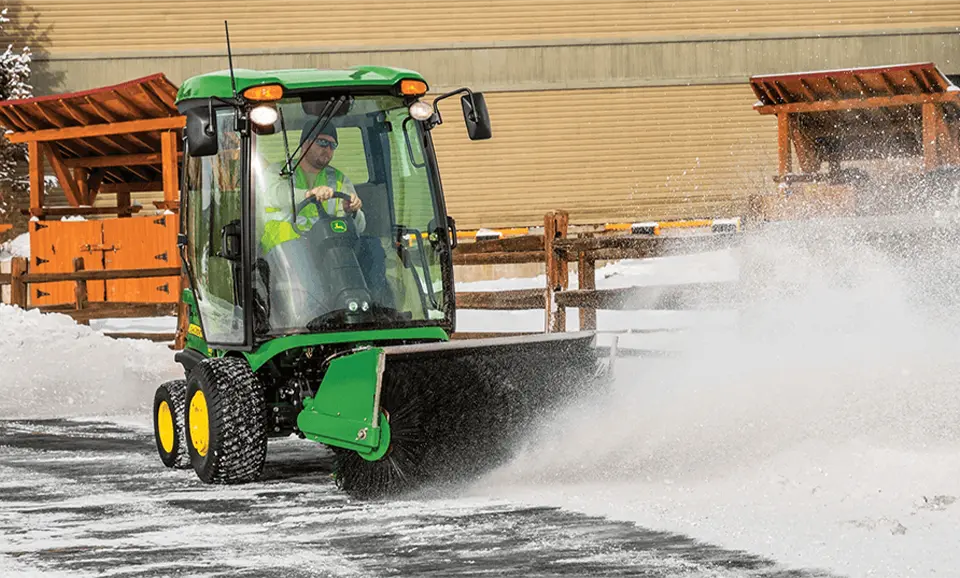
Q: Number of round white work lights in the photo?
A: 2